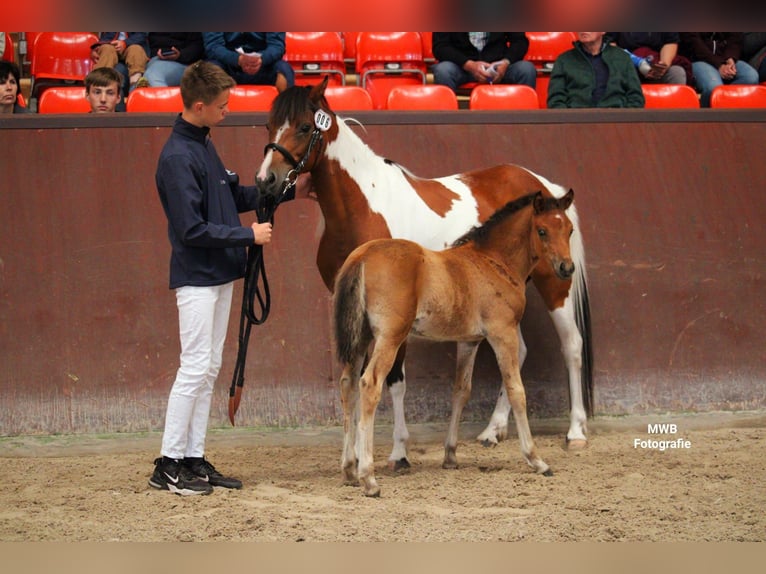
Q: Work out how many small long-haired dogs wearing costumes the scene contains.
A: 0